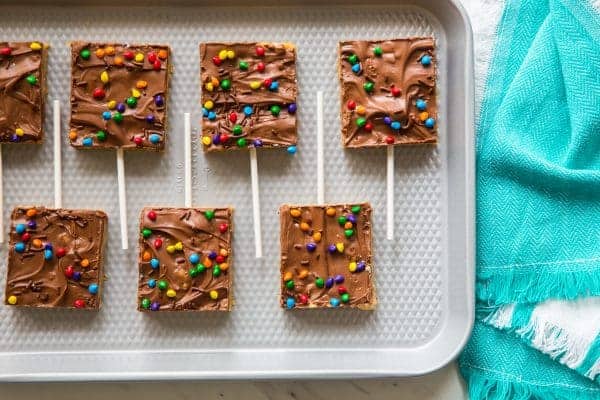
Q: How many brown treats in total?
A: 7